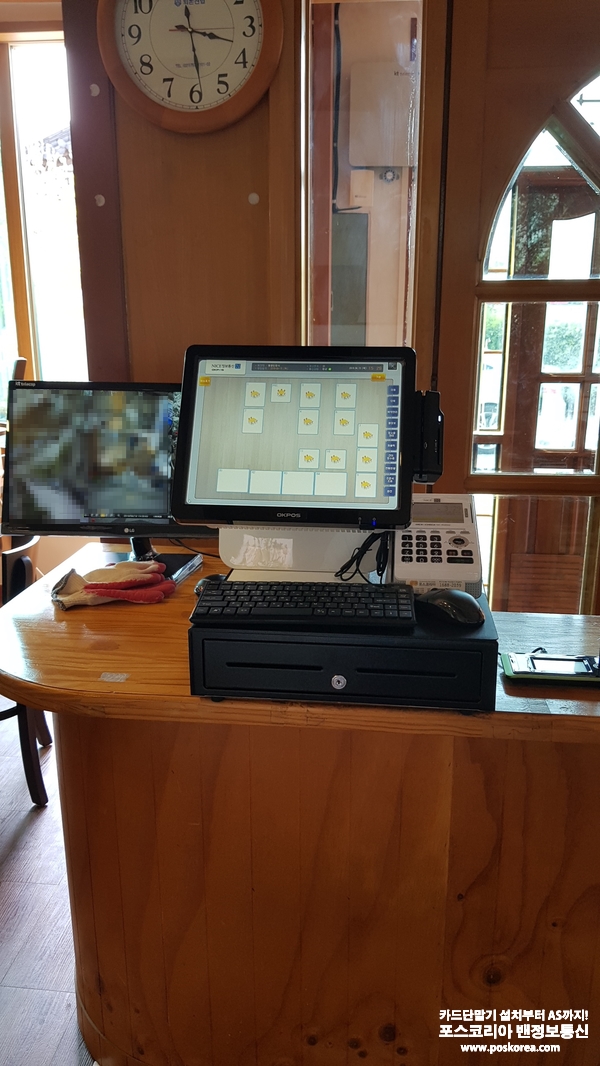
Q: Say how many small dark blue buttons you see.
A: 10